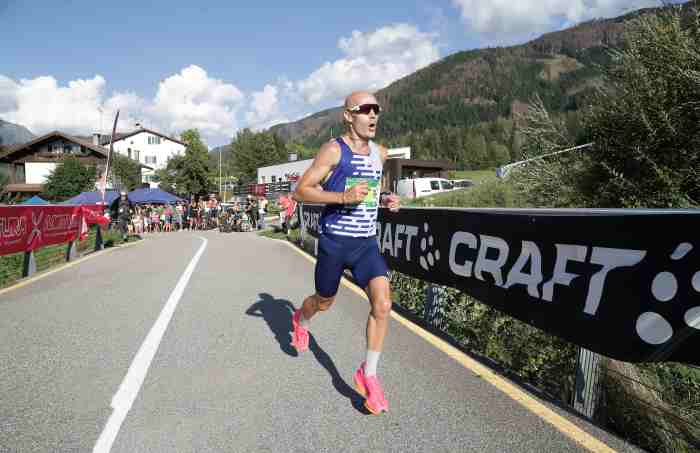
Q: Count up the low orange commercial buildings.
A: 0